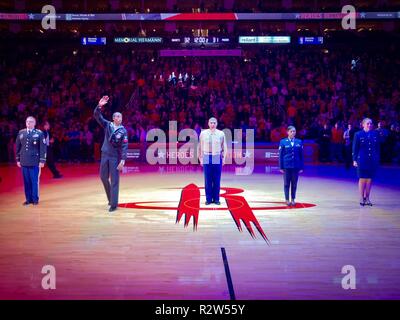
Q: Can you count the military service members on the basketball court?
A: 5